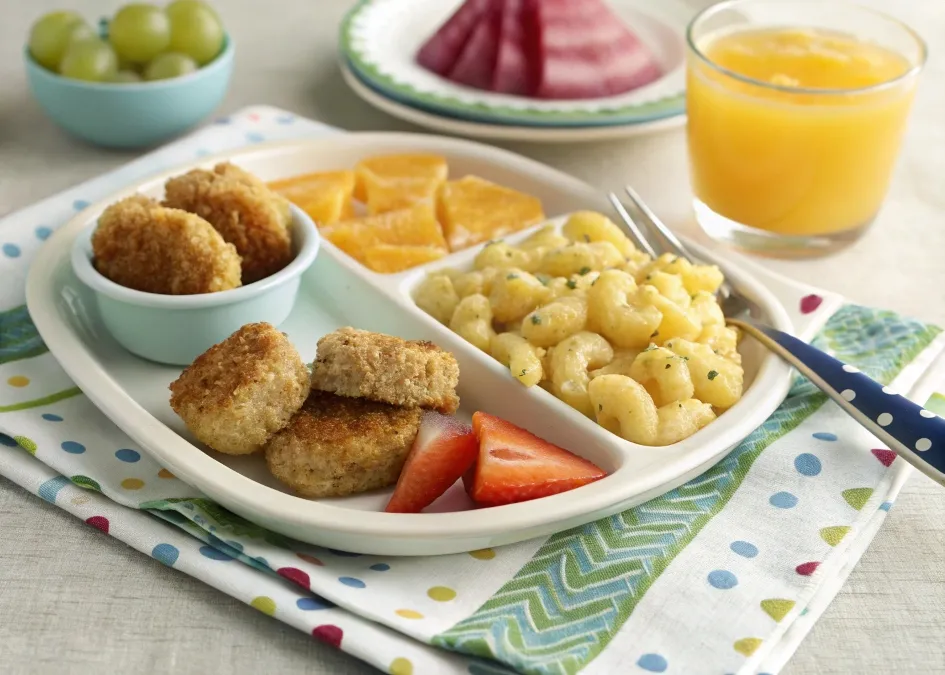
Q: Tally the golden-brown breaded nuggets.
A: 5